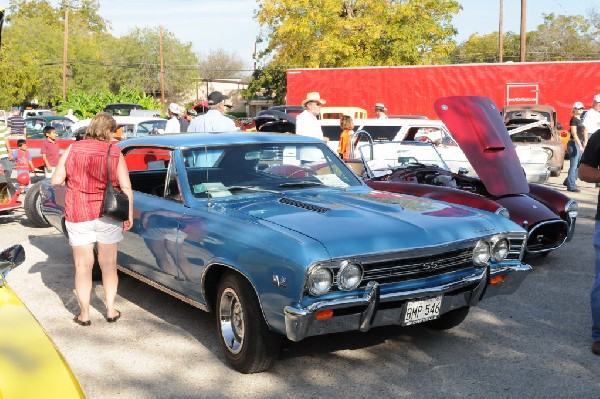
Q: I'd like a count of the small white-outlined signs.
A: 1